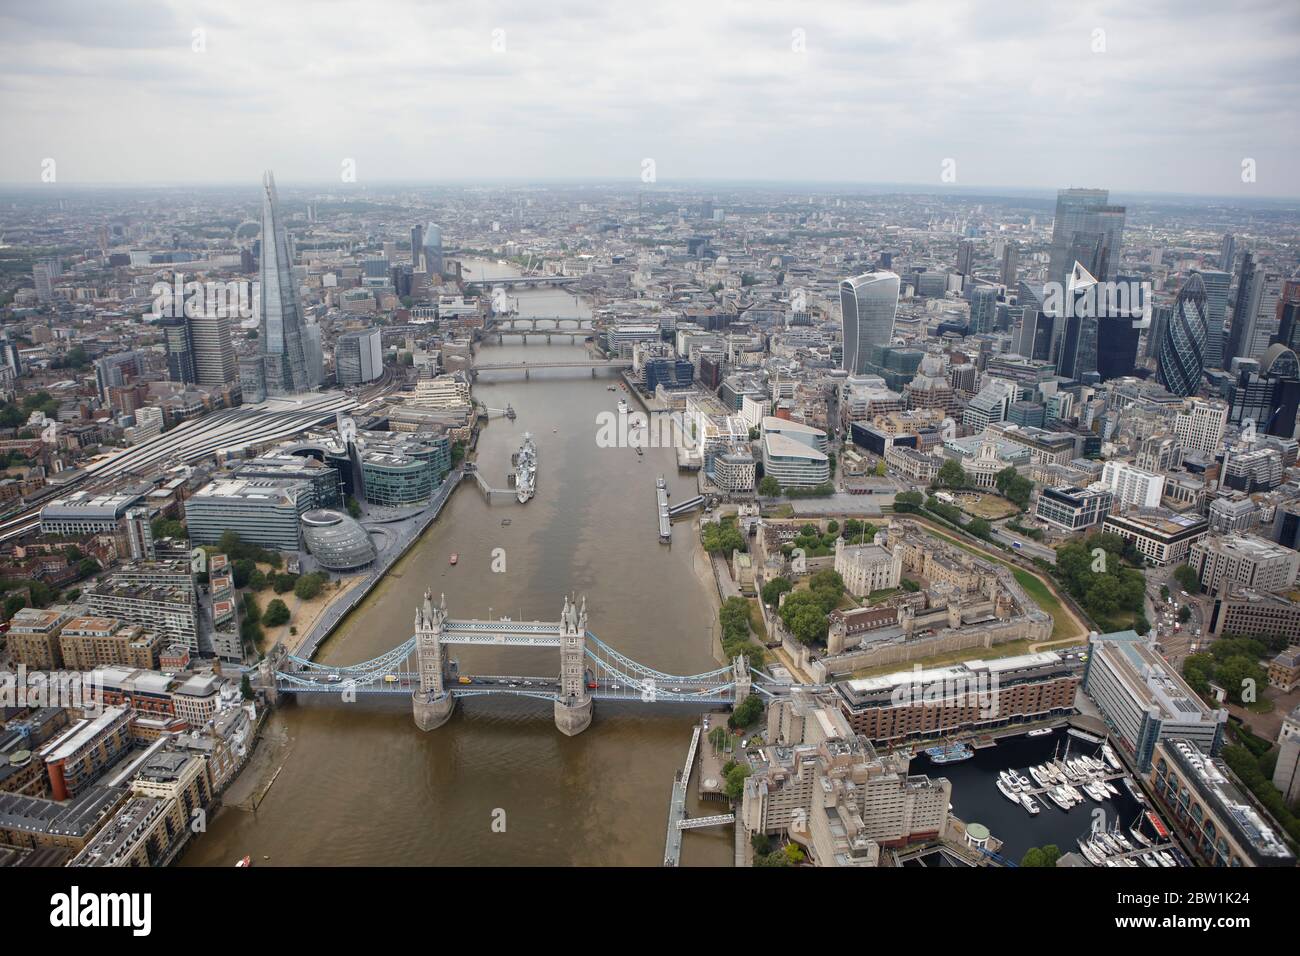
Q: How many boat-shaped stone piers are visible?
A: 2